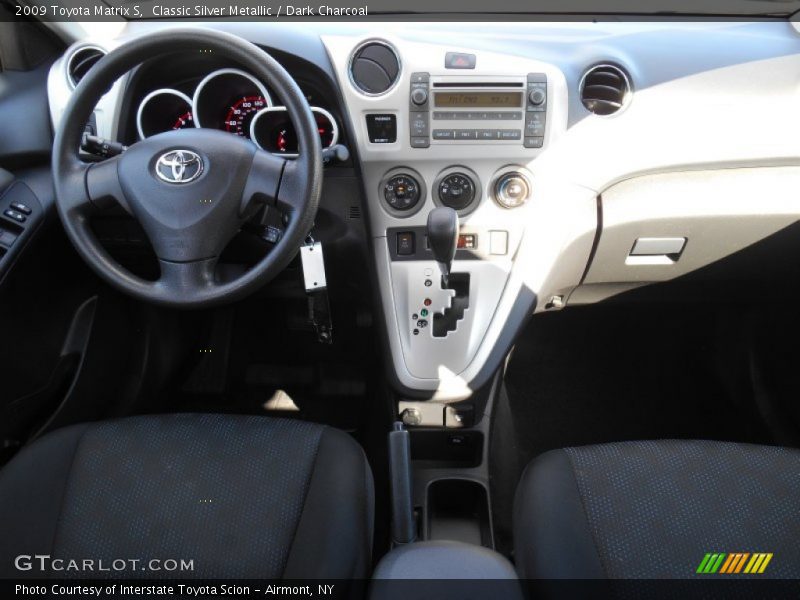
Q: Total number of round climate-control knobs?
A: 3